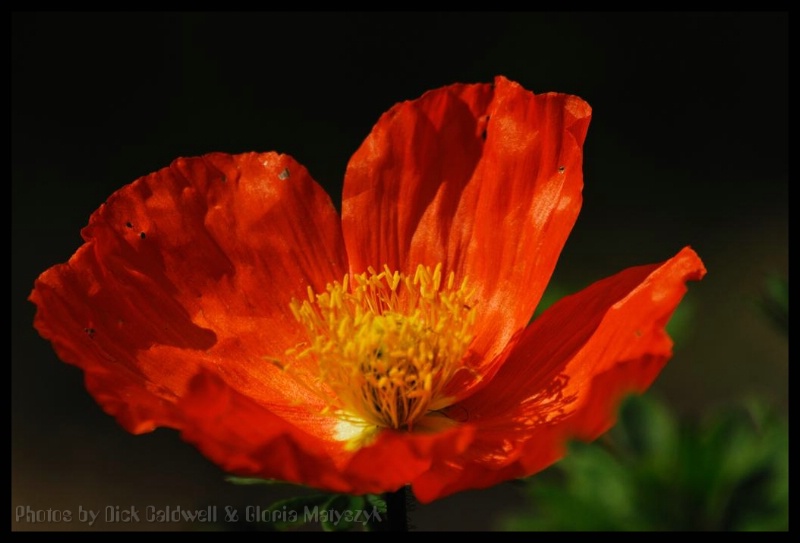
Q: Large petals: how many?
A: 4